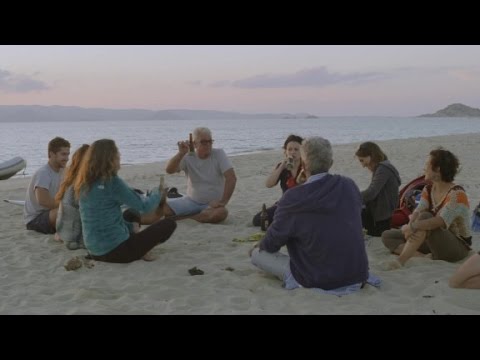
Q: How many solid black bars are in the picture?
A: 2